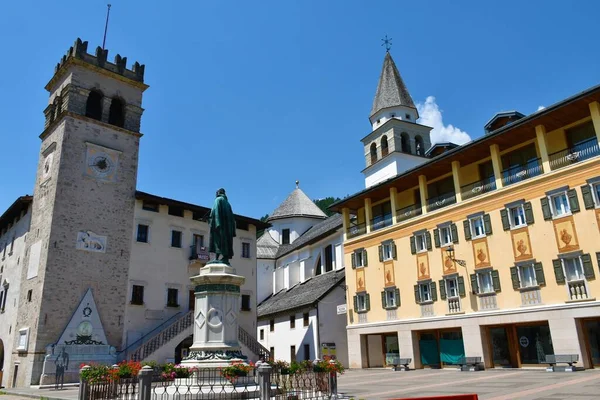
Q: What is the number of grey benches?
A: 3